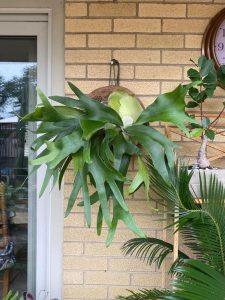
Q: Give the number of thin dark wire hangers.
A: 1